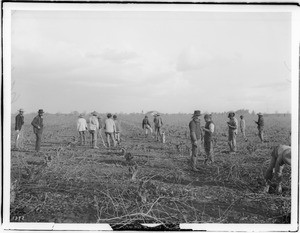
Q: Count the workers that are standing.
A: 14